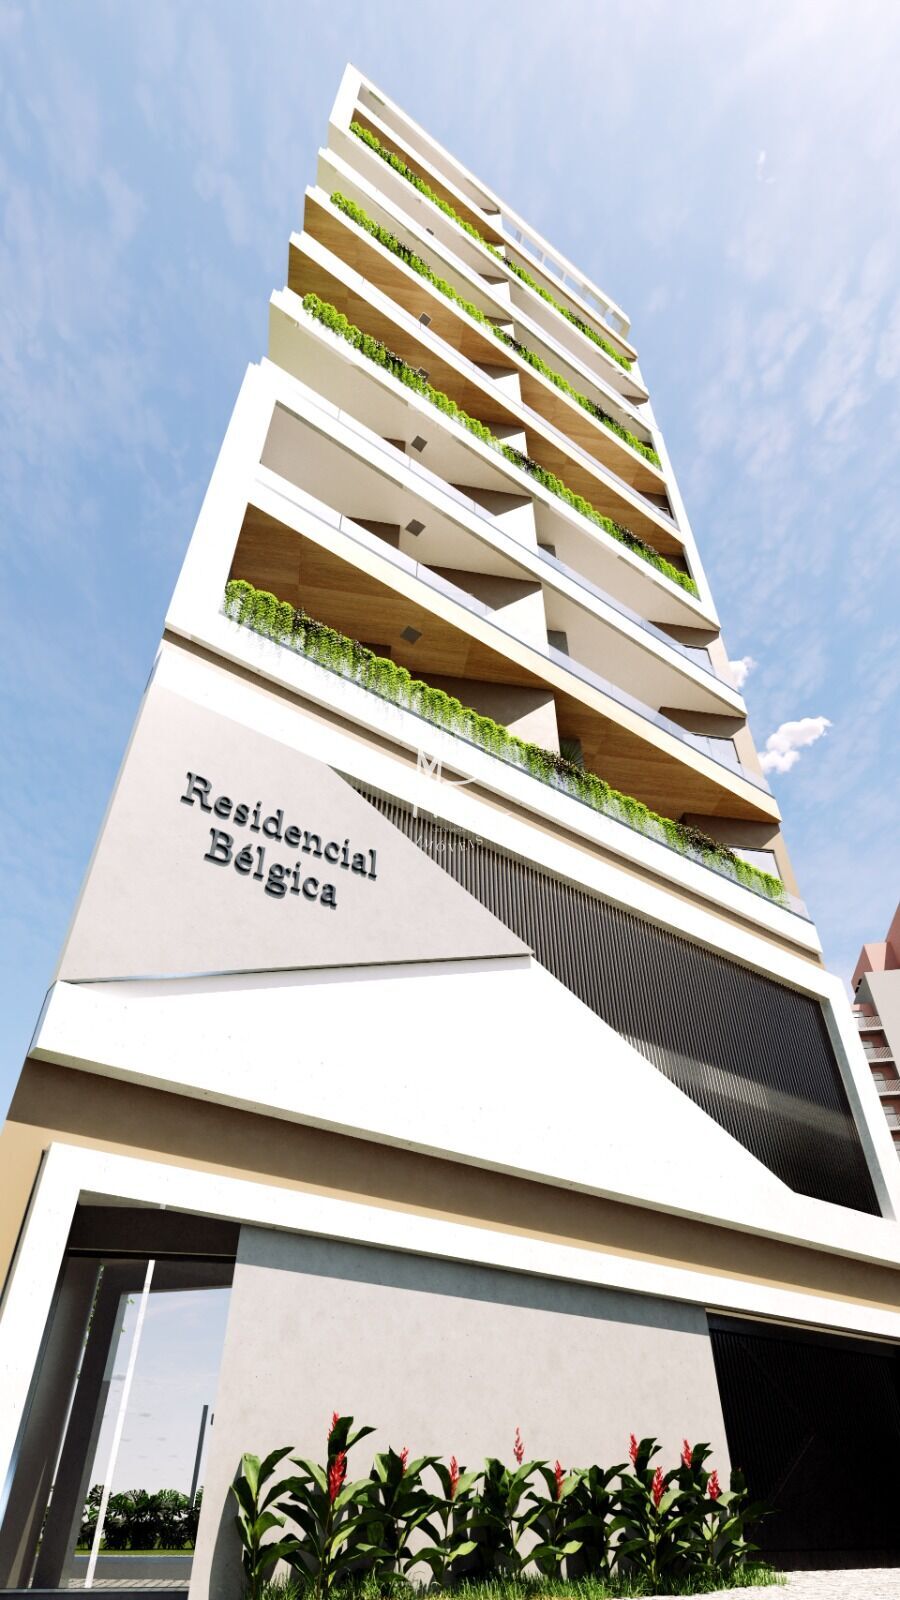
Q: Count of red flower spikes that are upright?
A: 10